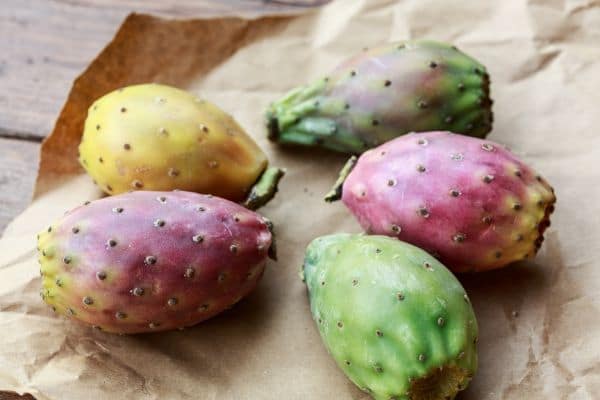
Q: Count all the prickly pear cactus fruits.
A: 5